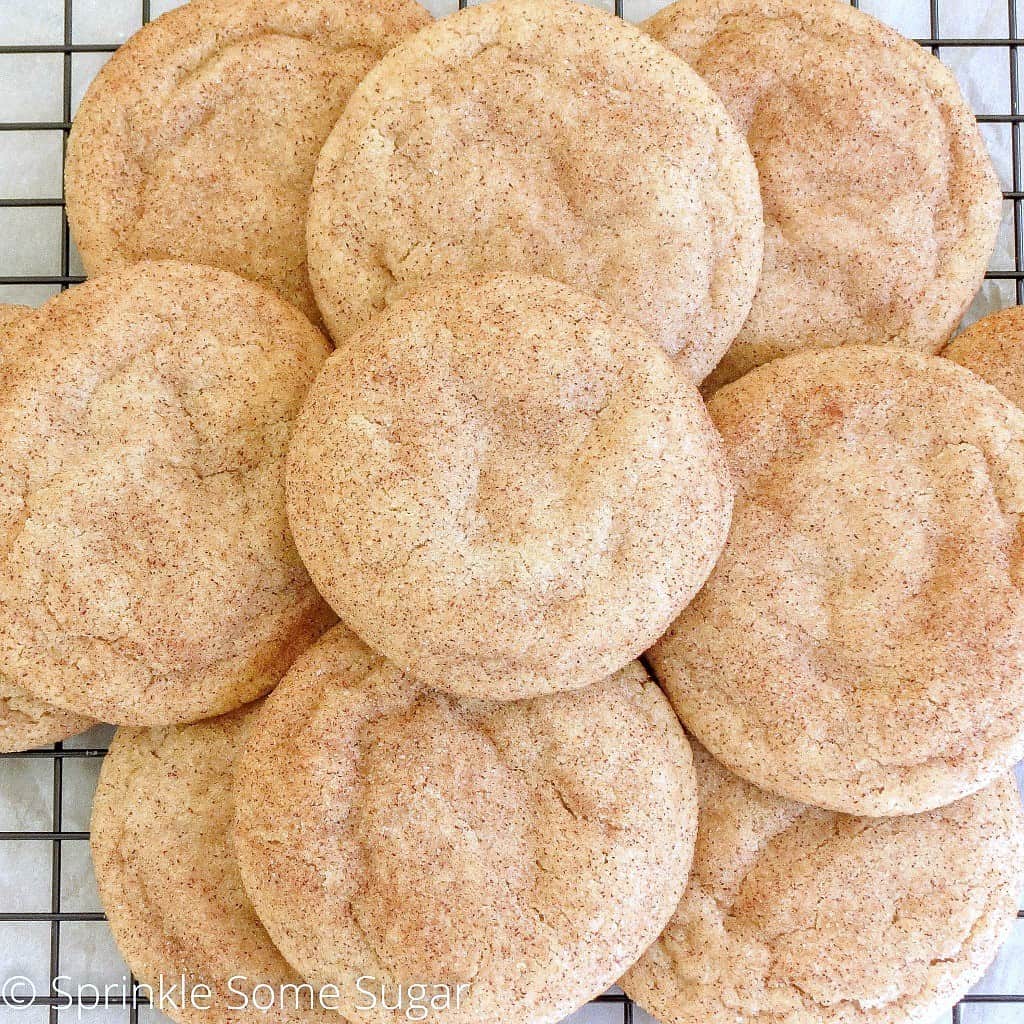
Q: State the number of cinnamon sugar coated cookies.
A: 11